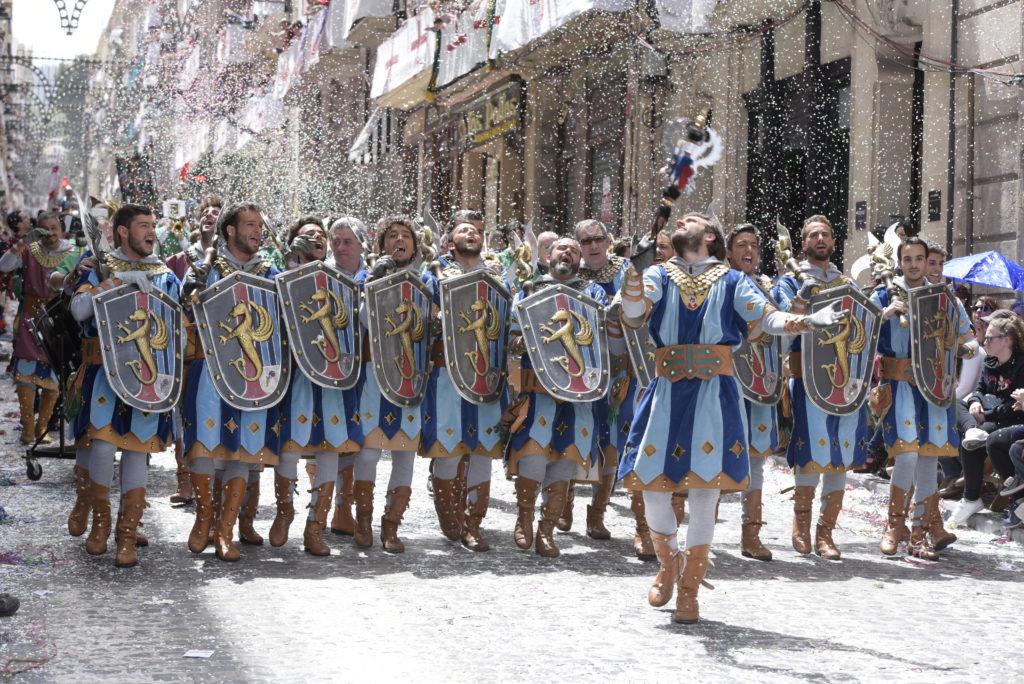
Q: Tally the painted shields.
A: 10